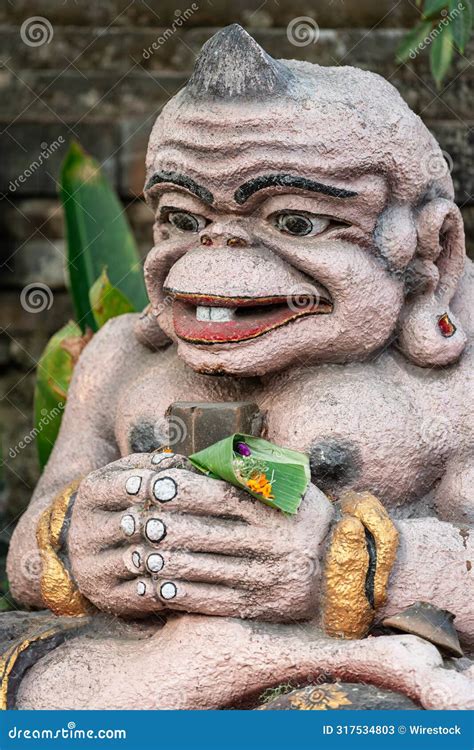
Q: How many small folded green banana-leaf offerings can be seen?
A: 1